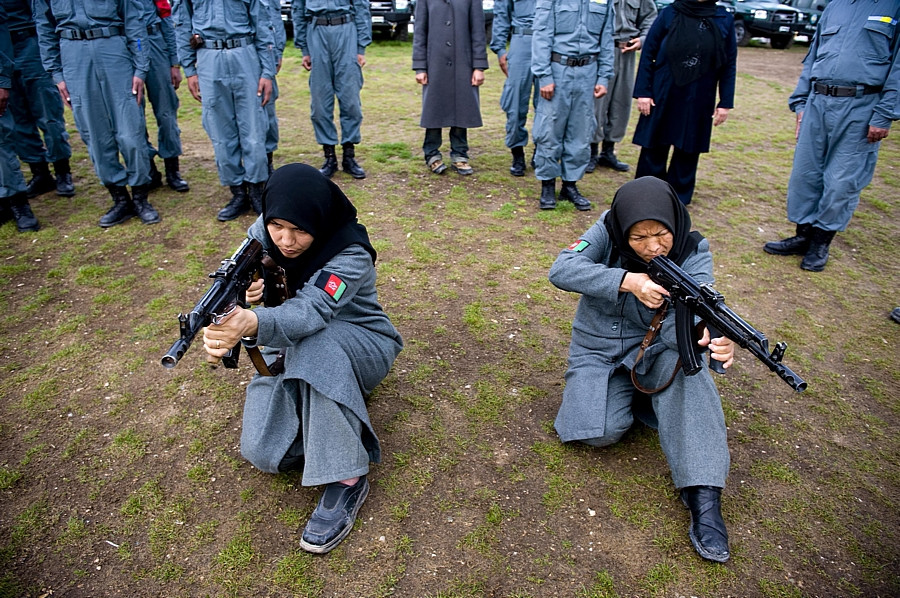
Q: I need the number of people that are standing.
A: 13